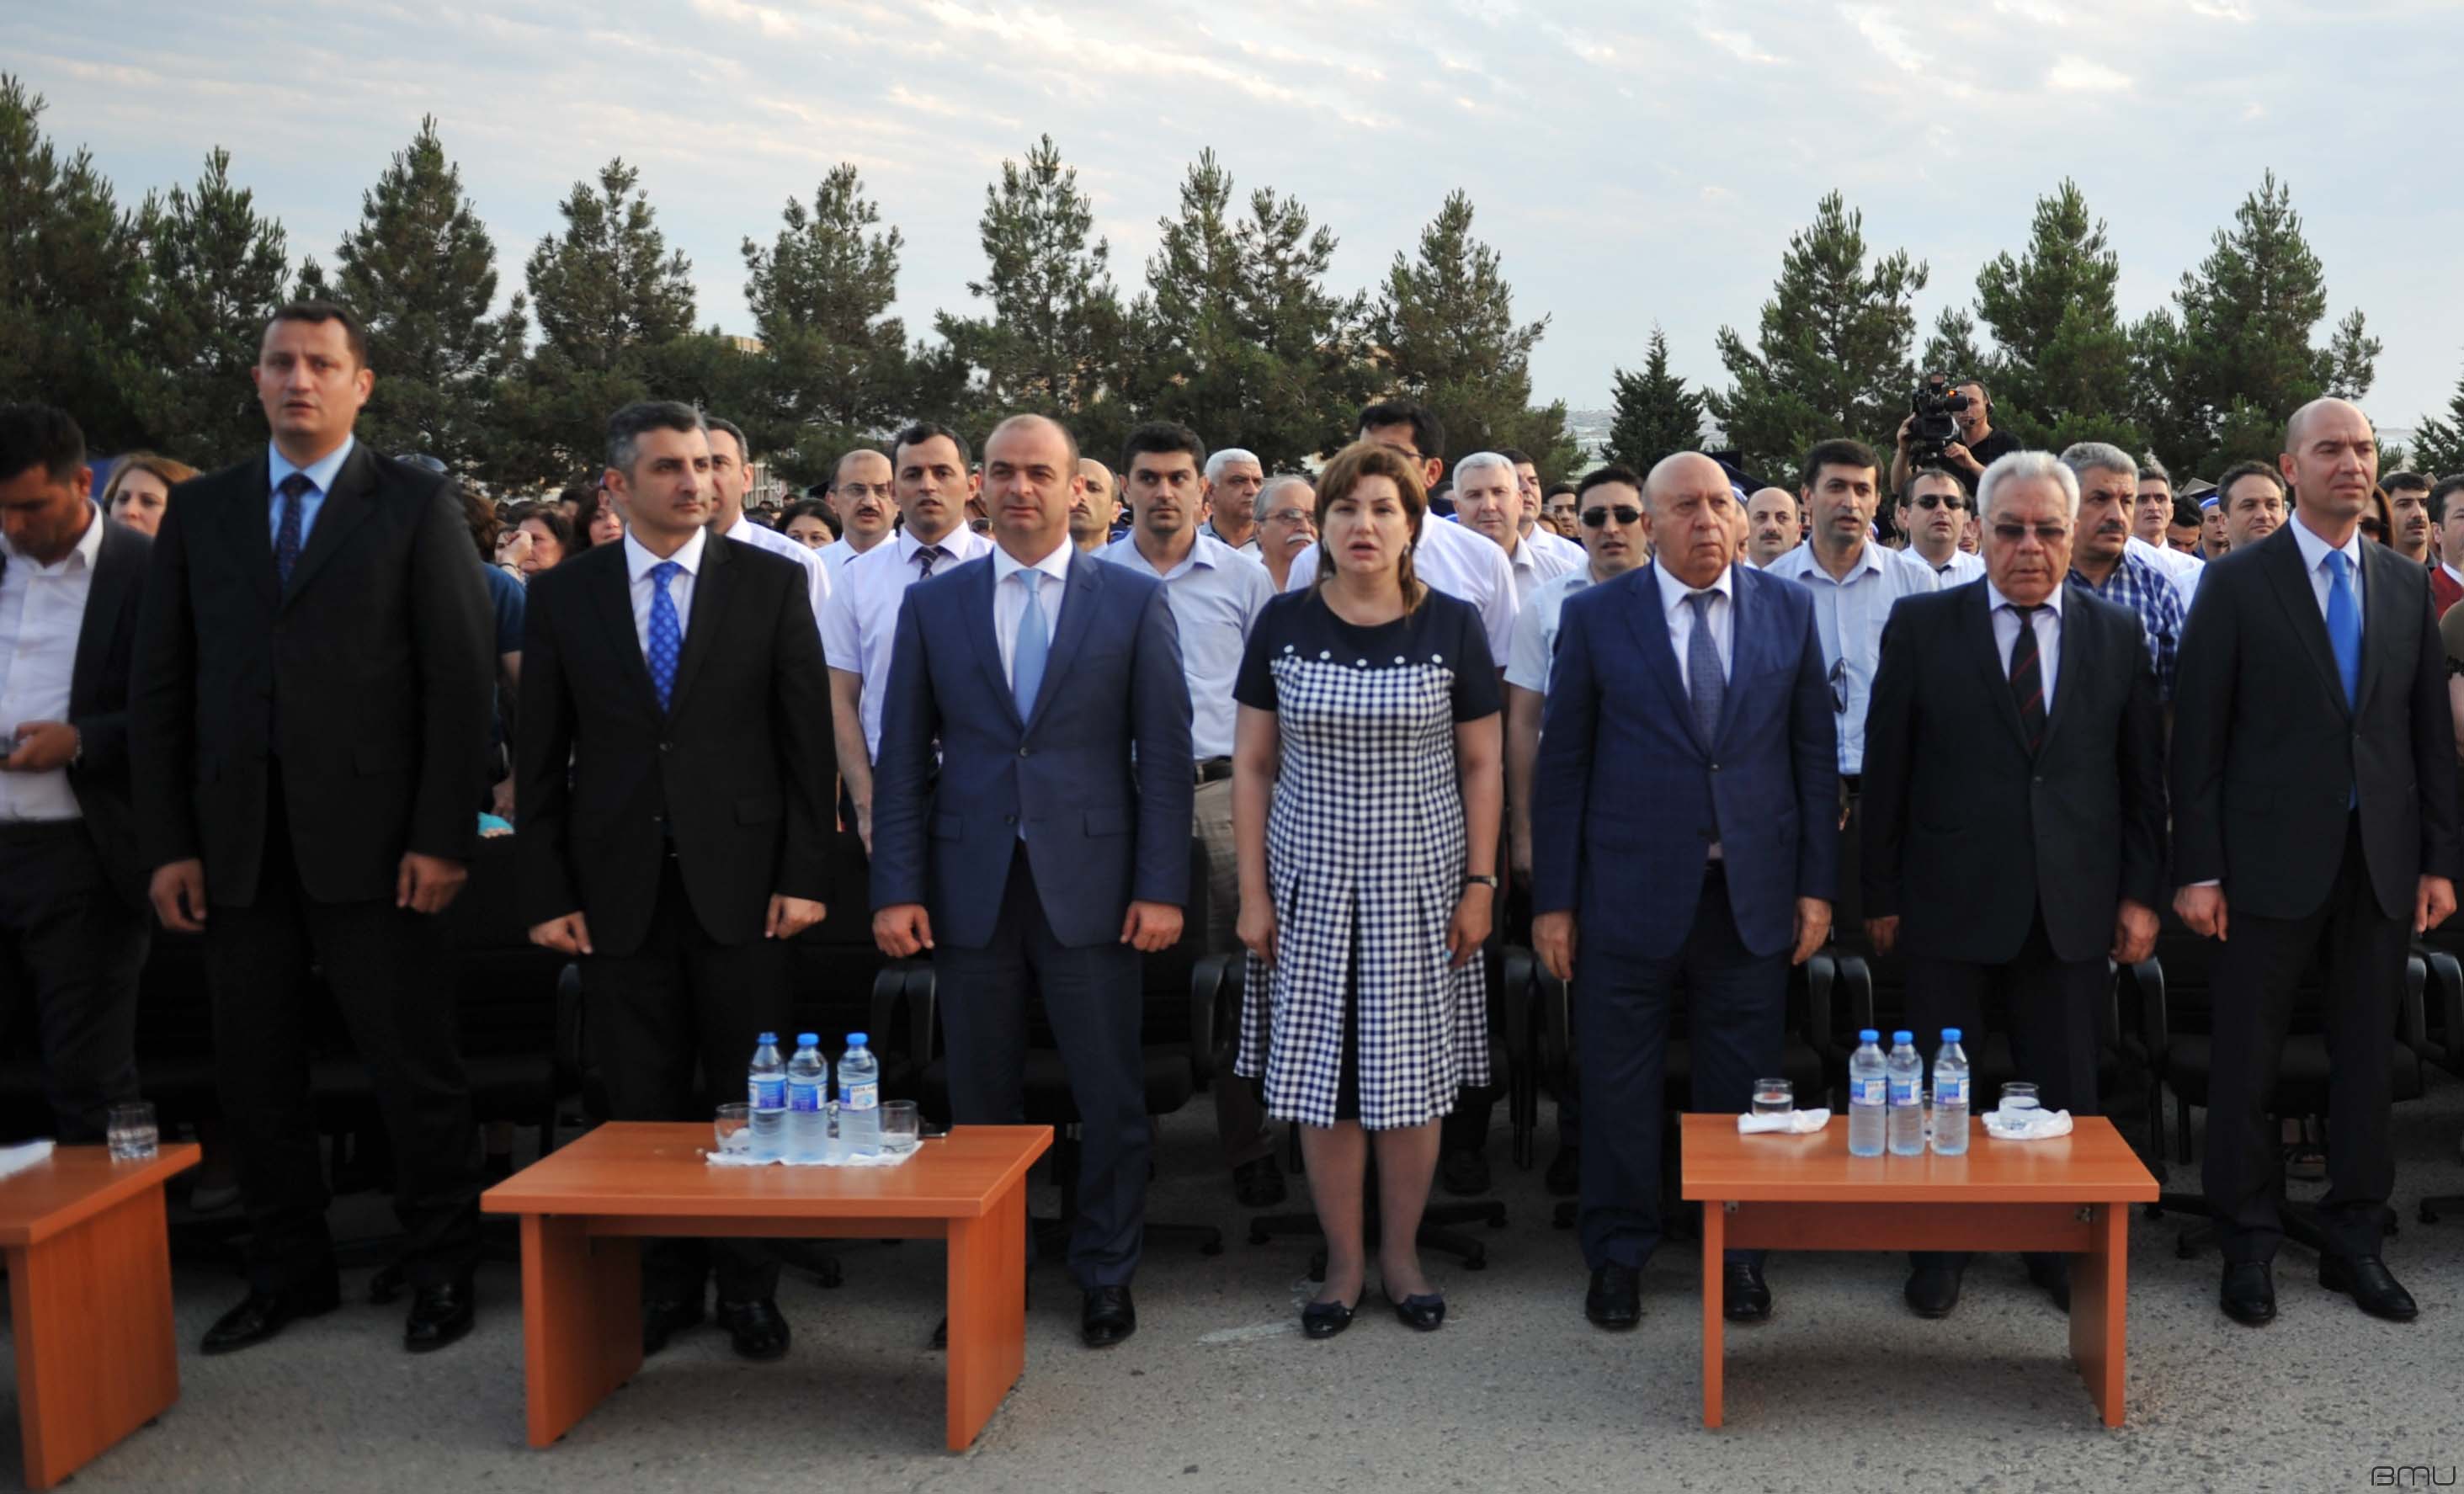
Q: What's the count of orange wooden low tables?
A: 3